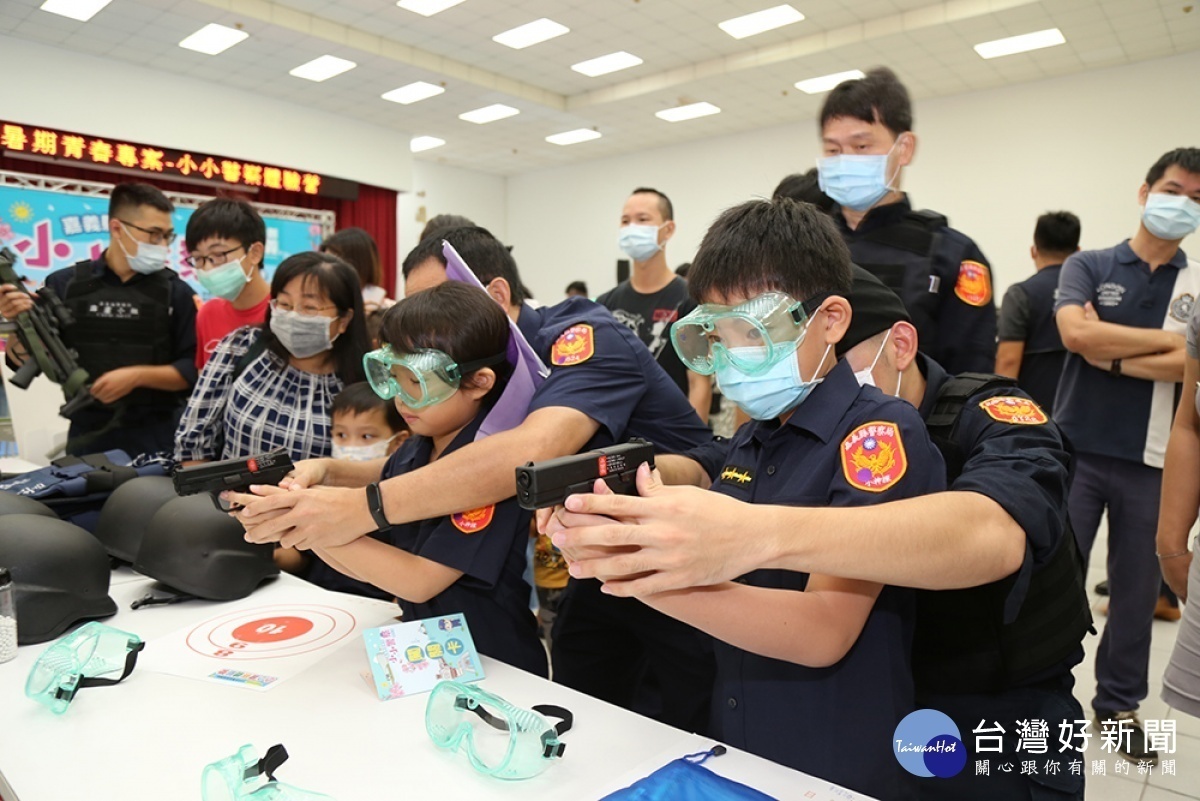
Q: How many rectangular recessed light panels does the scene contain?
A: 14